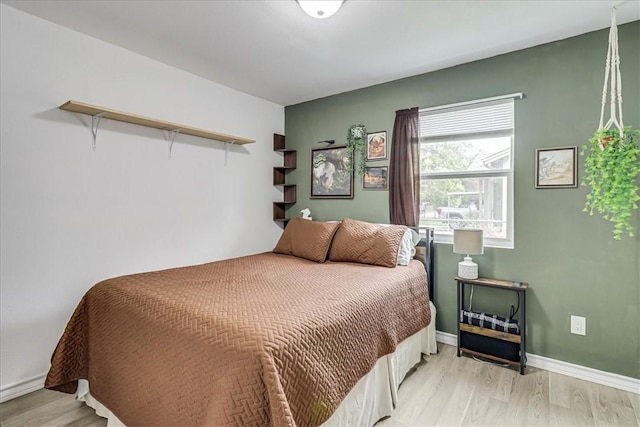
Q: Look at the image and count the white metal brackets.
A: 3